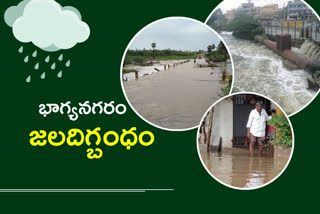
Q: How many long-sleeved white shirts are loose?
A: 1